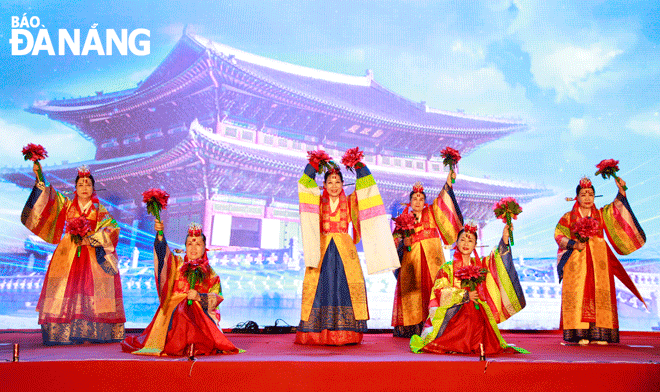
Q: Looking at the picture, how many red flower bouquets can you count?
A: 12